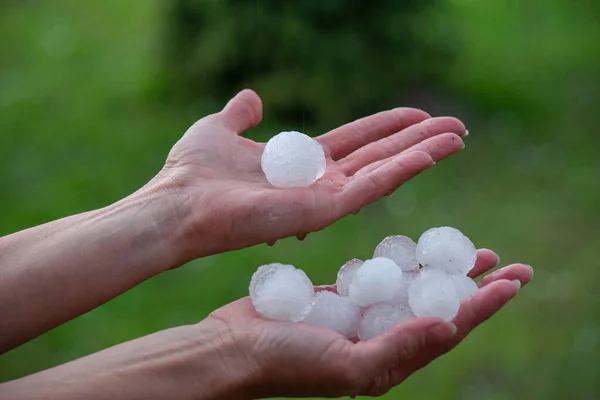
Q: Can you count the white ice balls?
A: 11